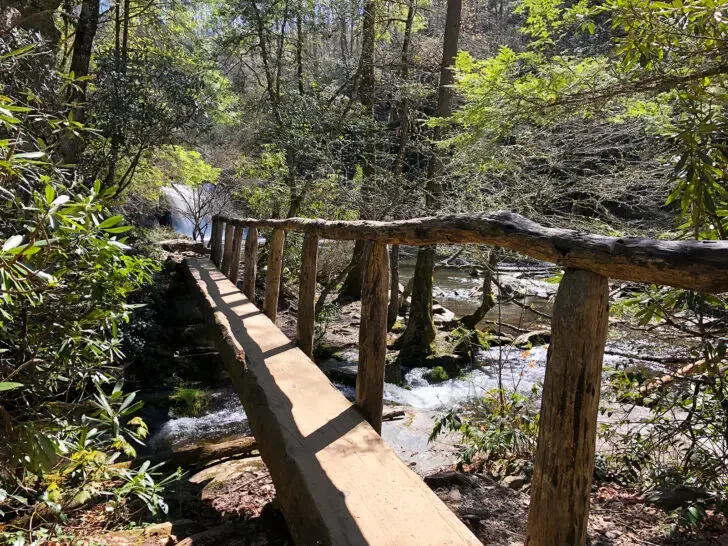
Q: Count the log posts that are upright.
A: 8